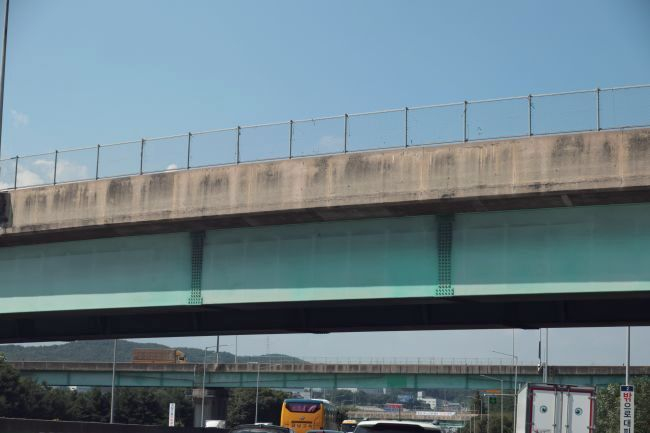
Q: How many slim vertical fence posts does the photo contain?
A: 12